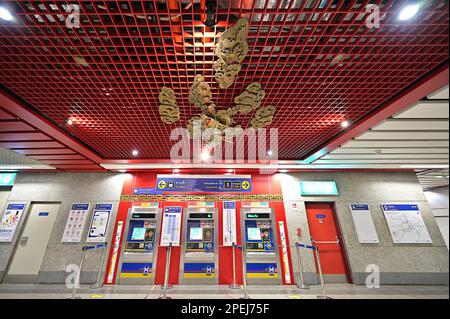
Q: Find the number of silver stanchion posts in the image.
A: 8